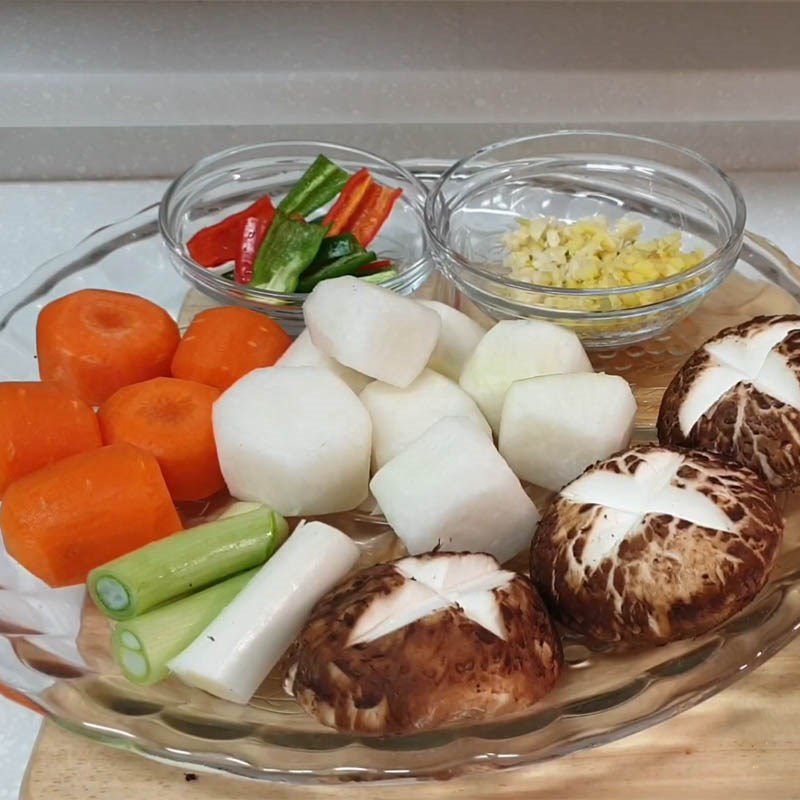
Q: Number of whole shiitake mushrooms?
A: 3